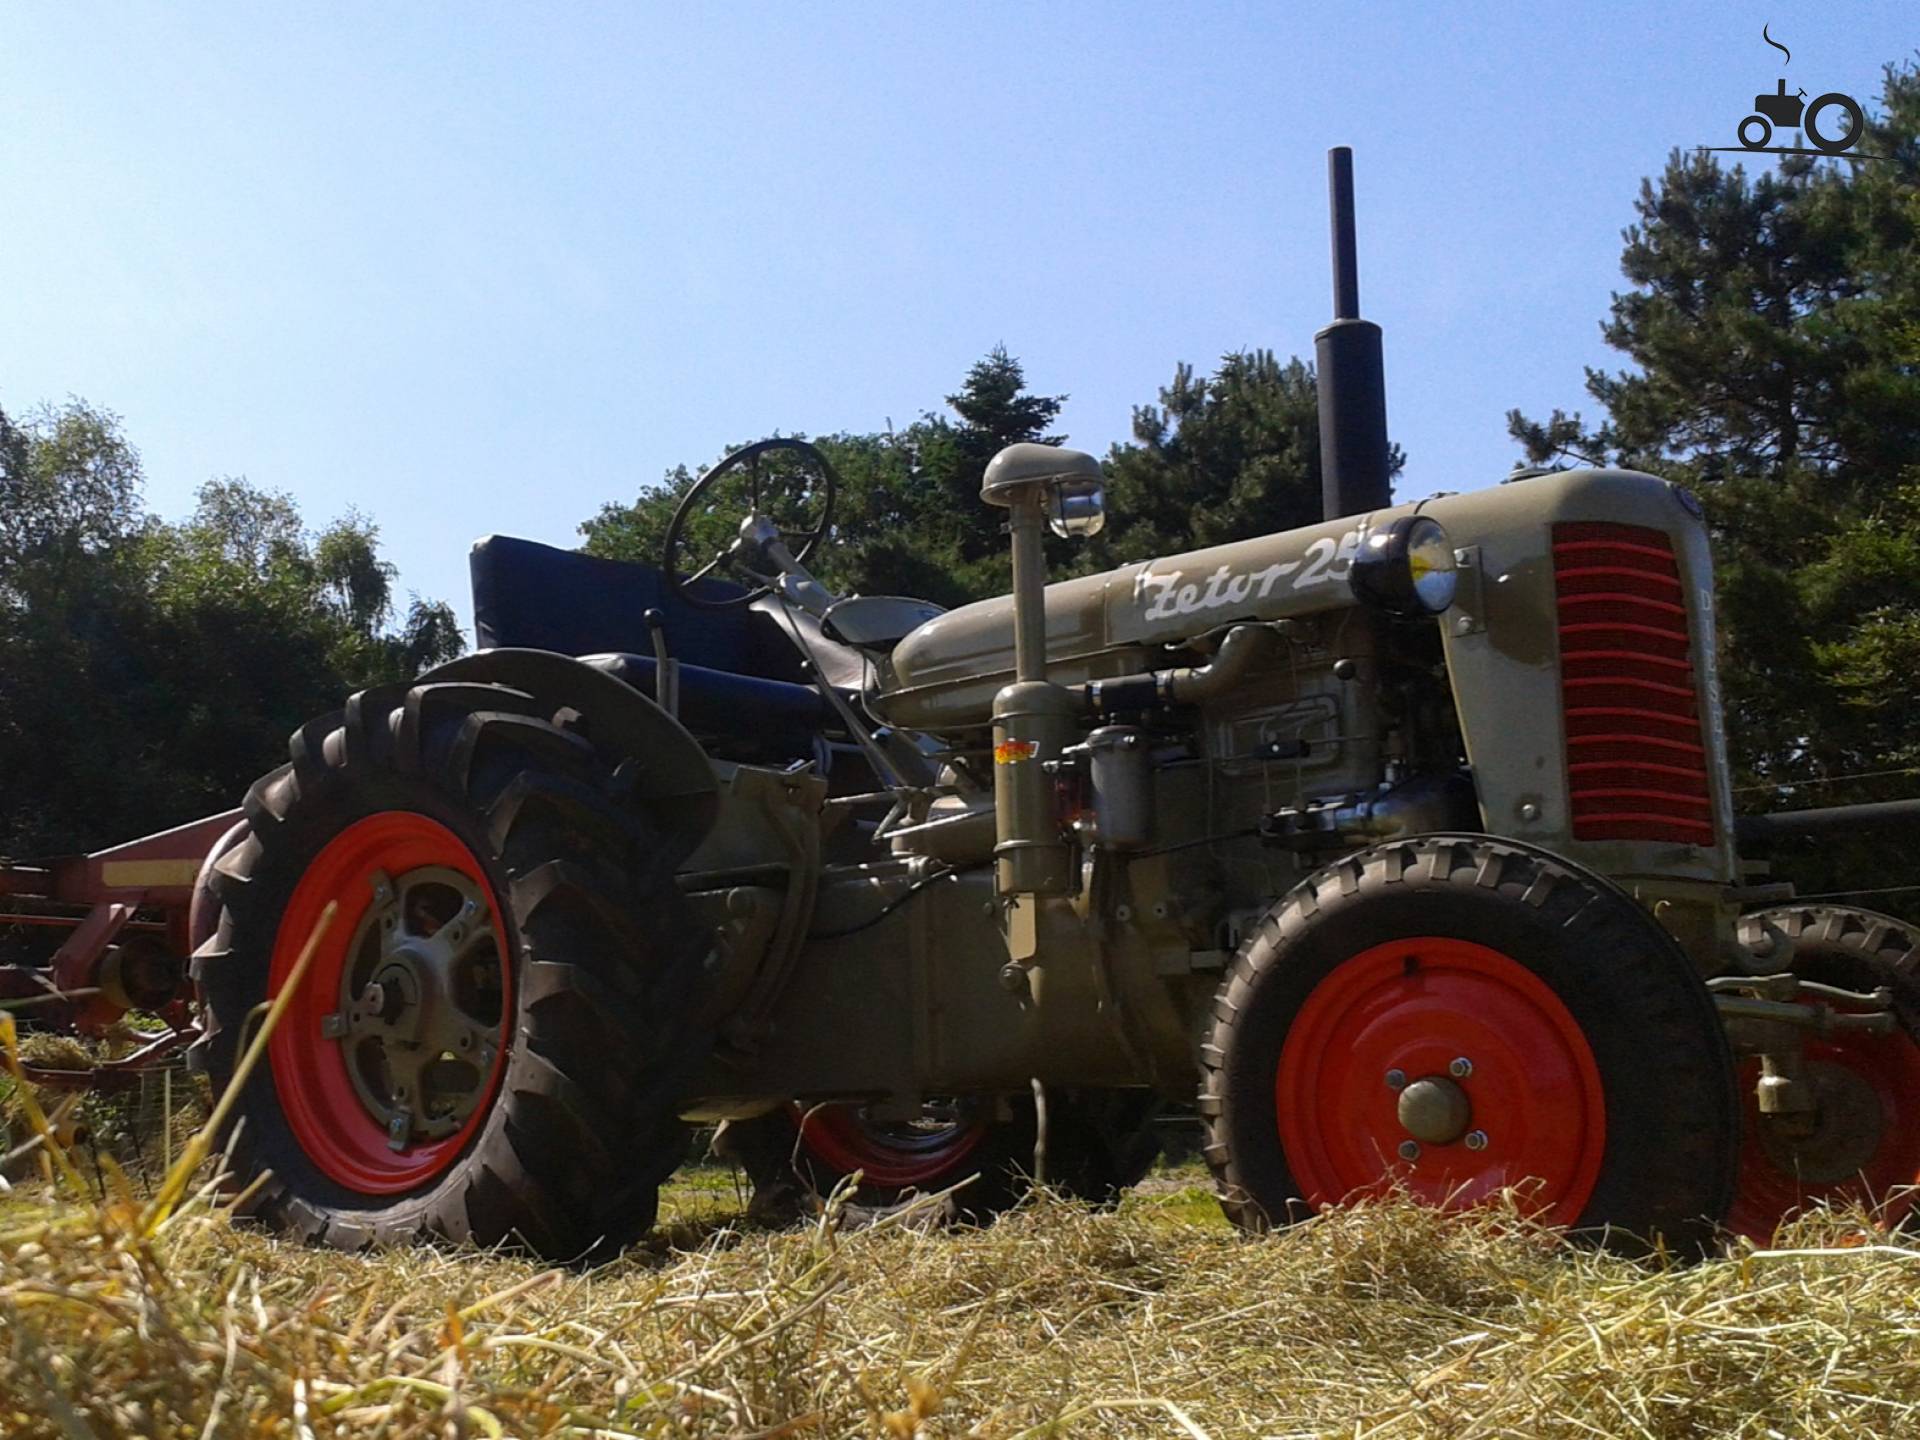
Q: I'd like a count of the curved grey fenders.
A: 1